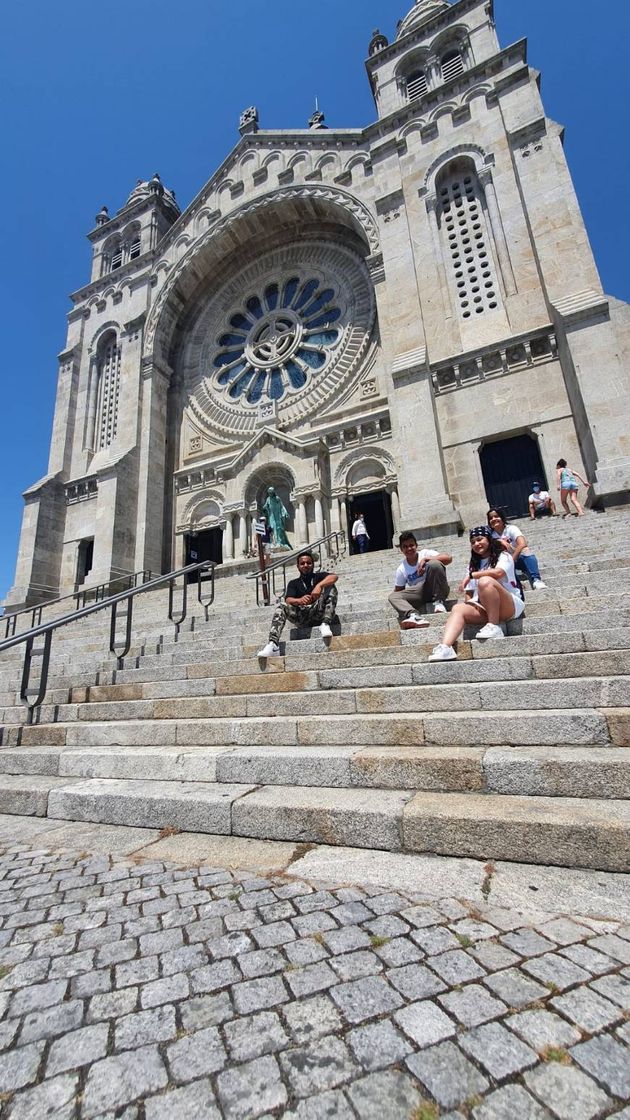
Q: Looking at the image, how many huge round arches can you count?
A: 1